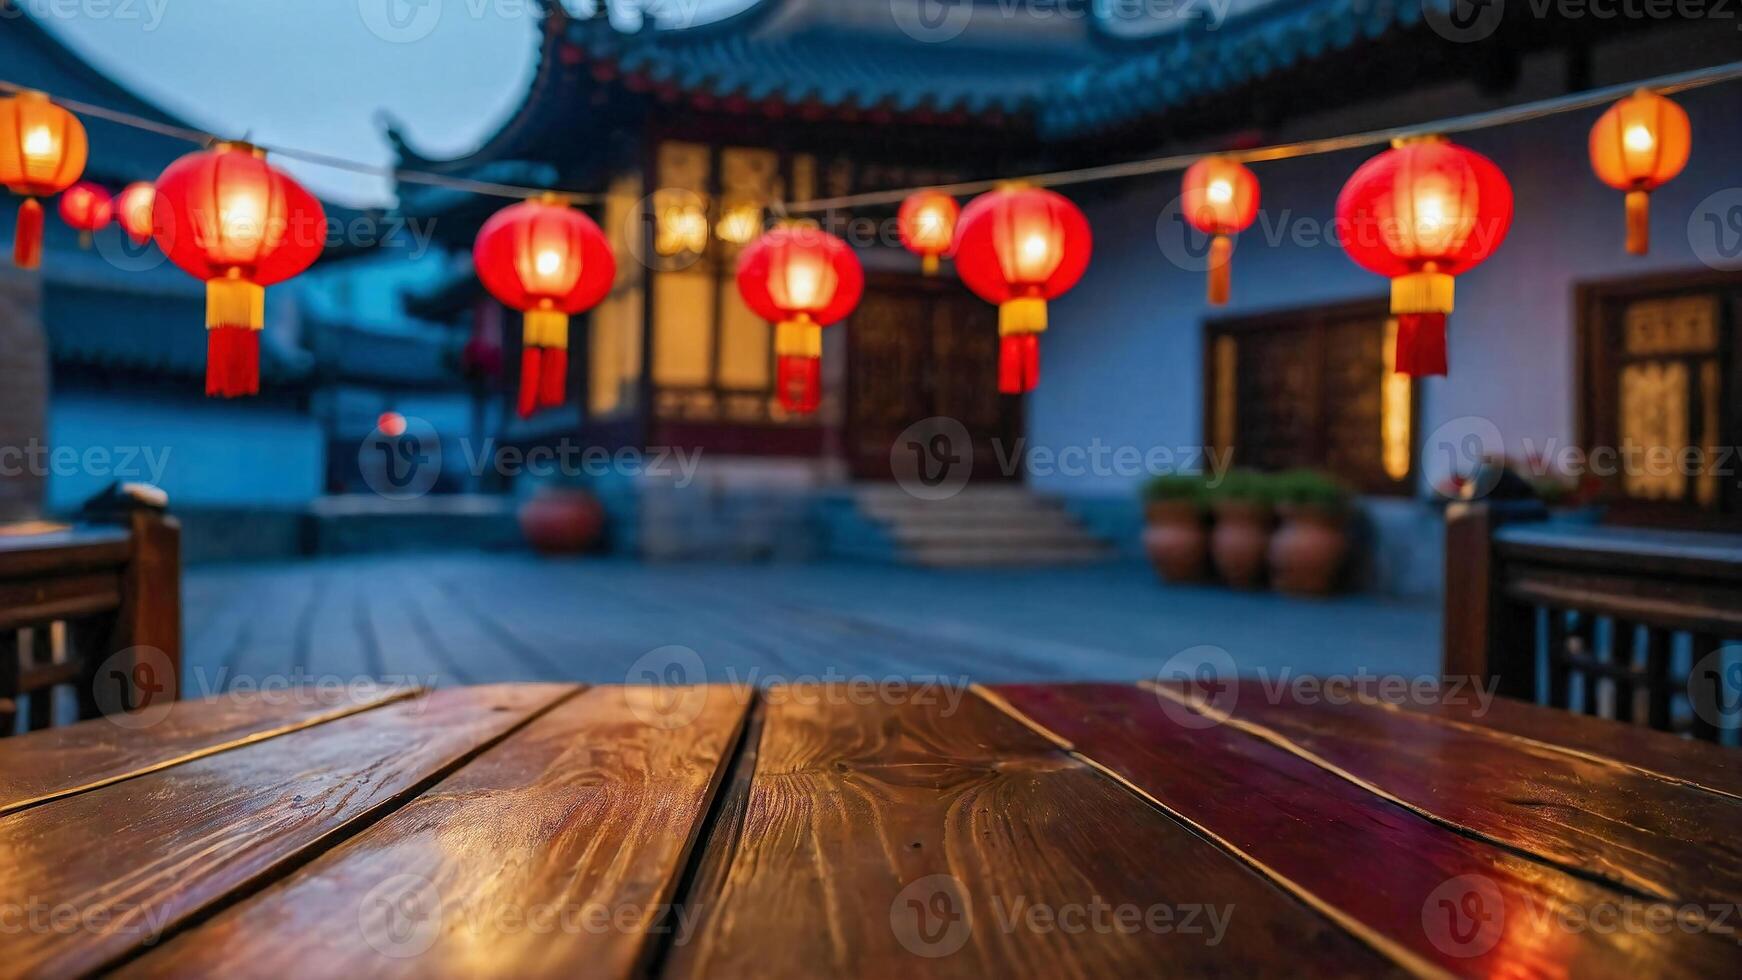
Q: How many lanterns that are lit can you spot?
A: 11